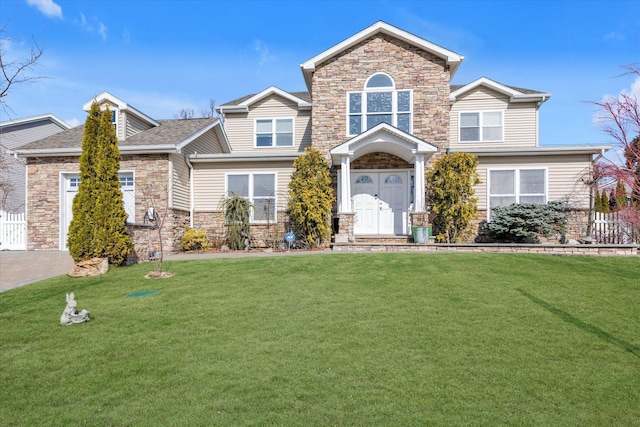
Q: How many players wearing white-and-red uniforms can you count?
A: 0